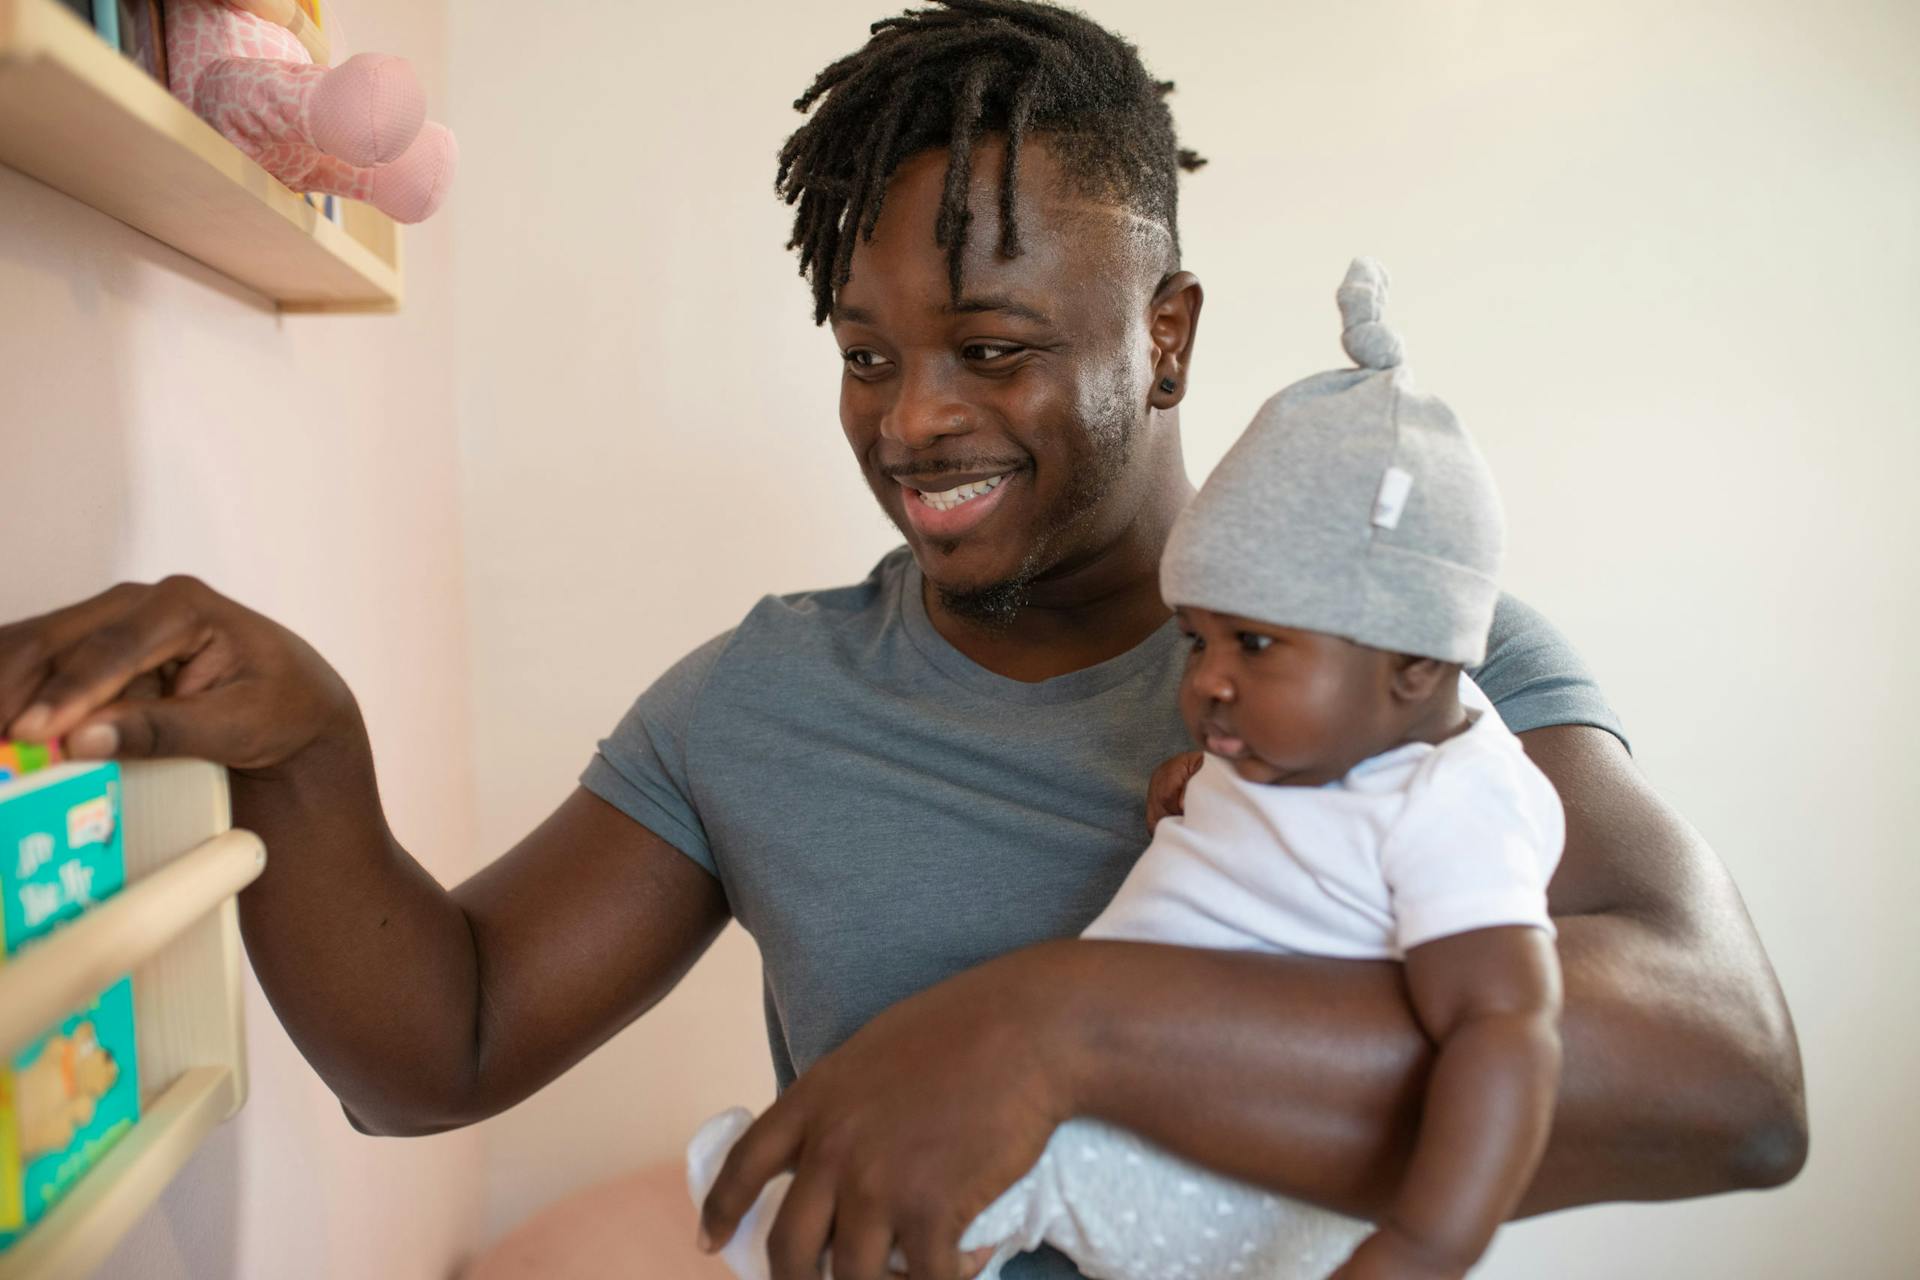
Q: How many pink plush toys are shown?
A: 1